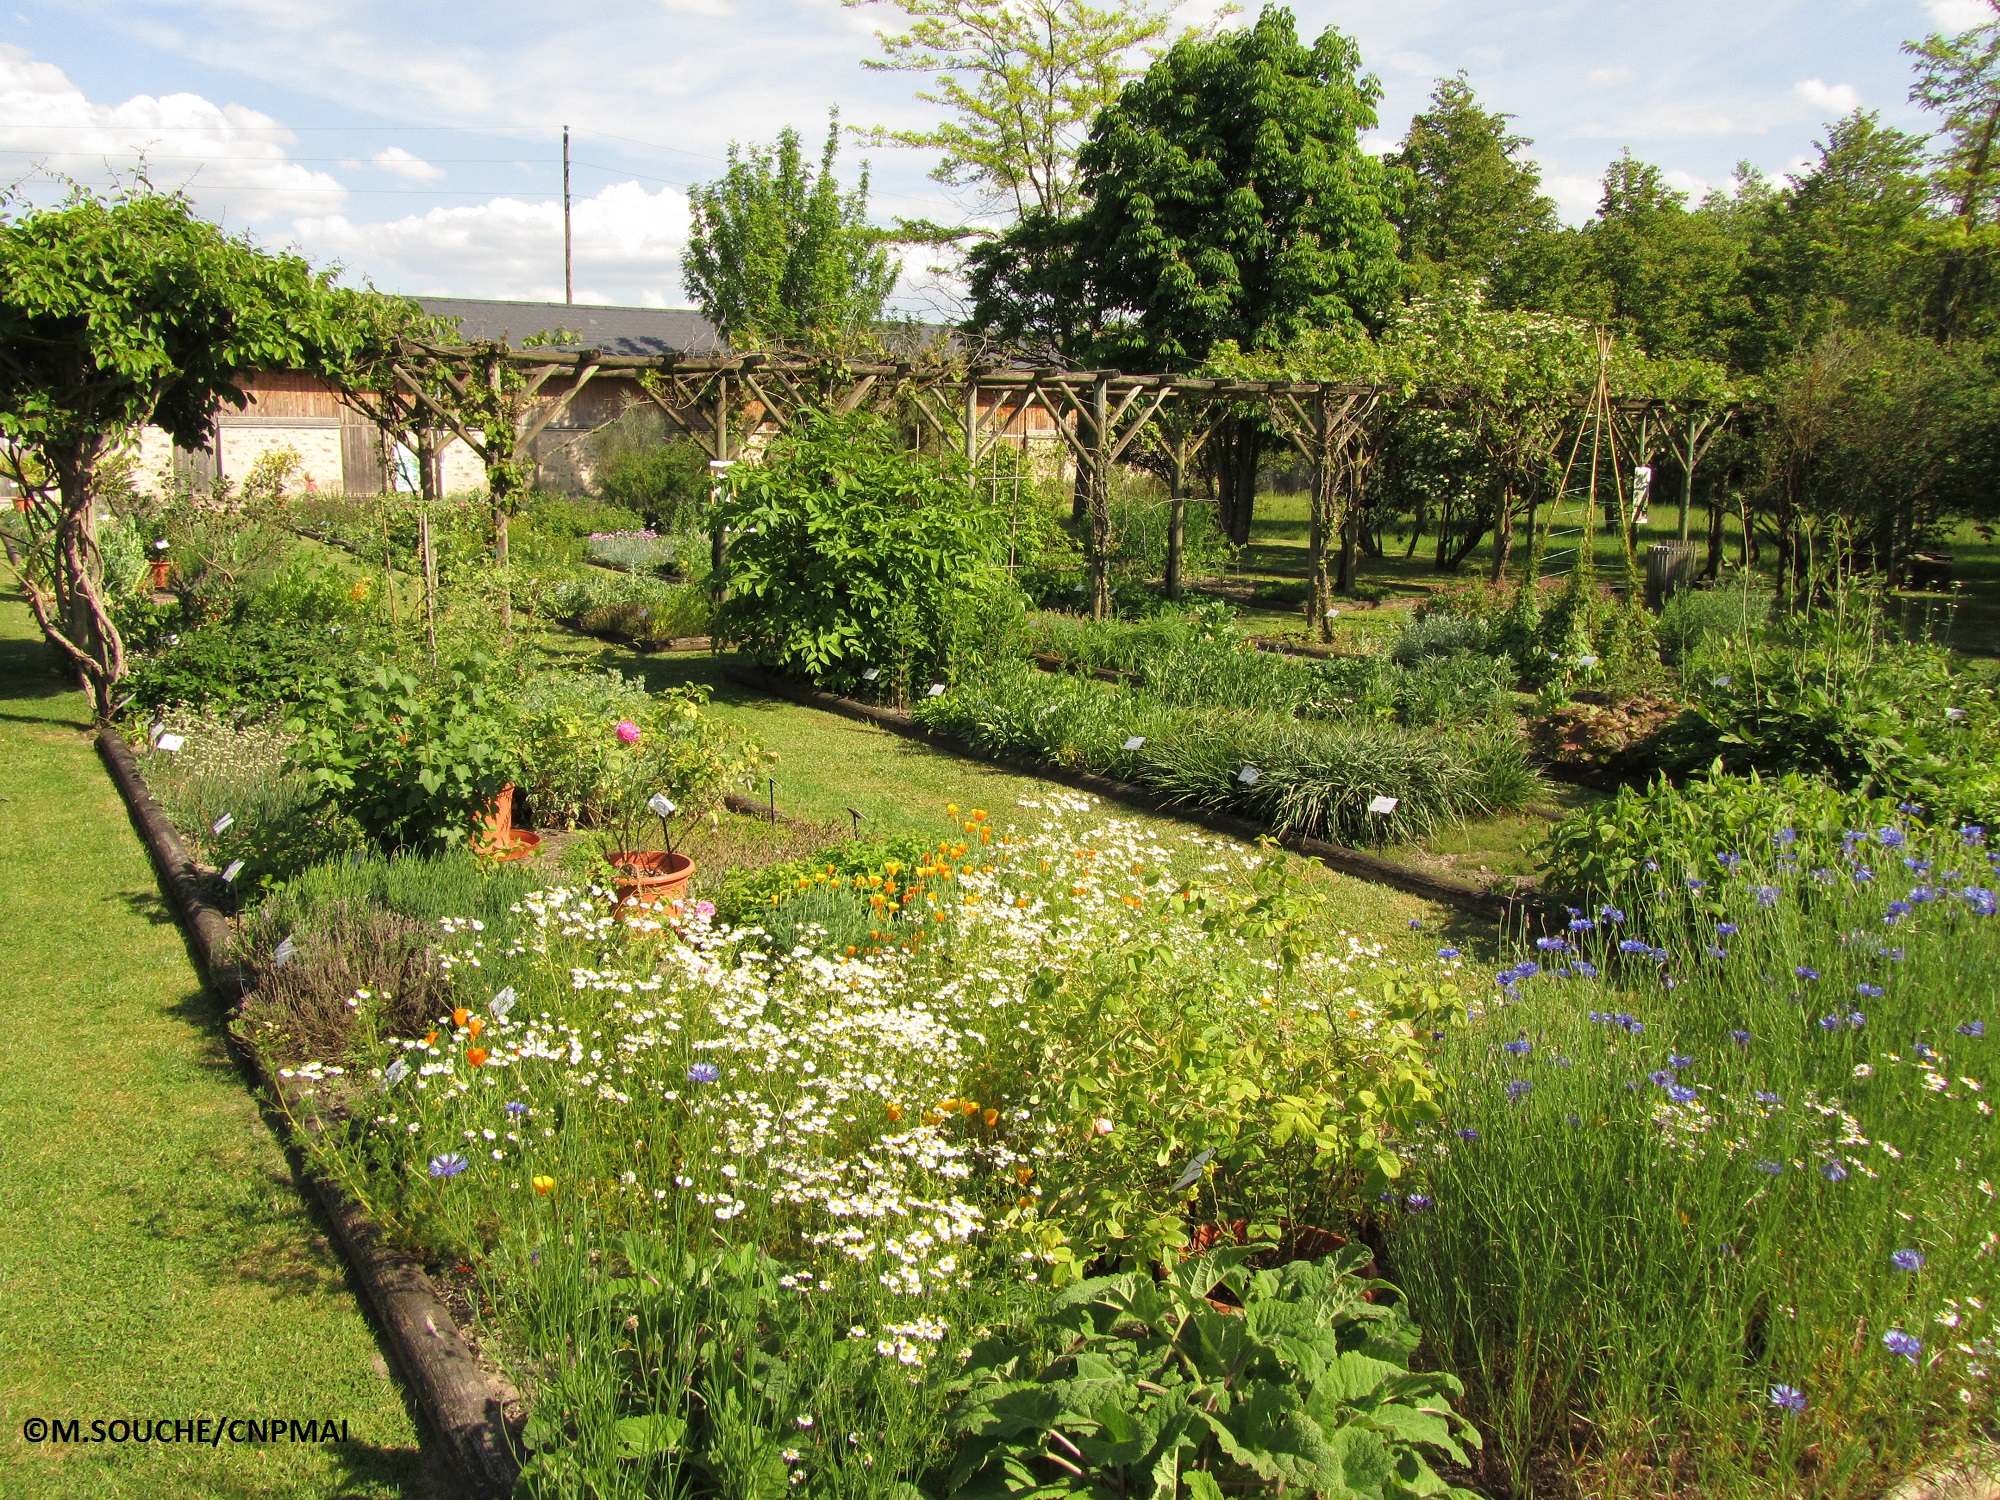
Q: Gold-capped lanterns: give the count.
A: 0